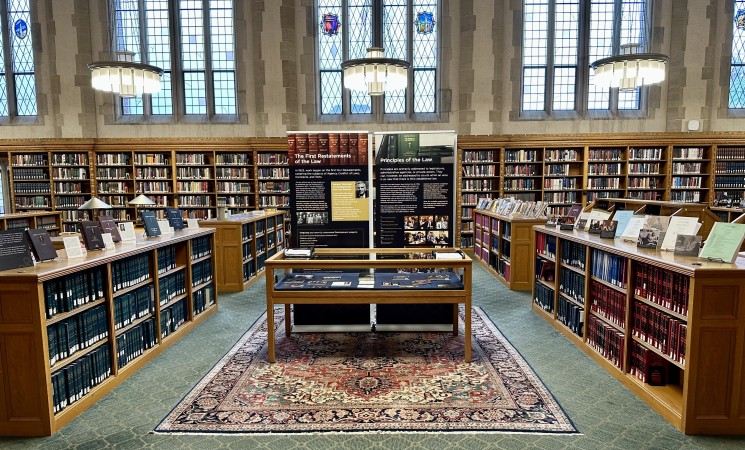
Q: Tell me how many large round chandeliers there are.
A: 3